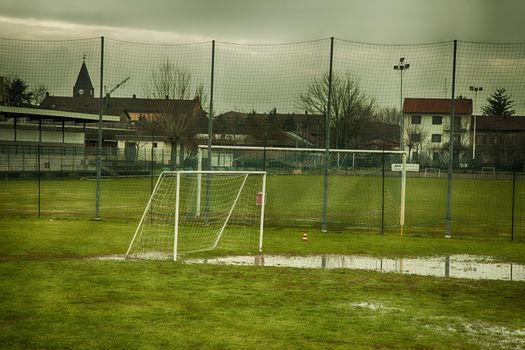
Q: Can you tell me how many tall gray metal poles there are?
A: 4